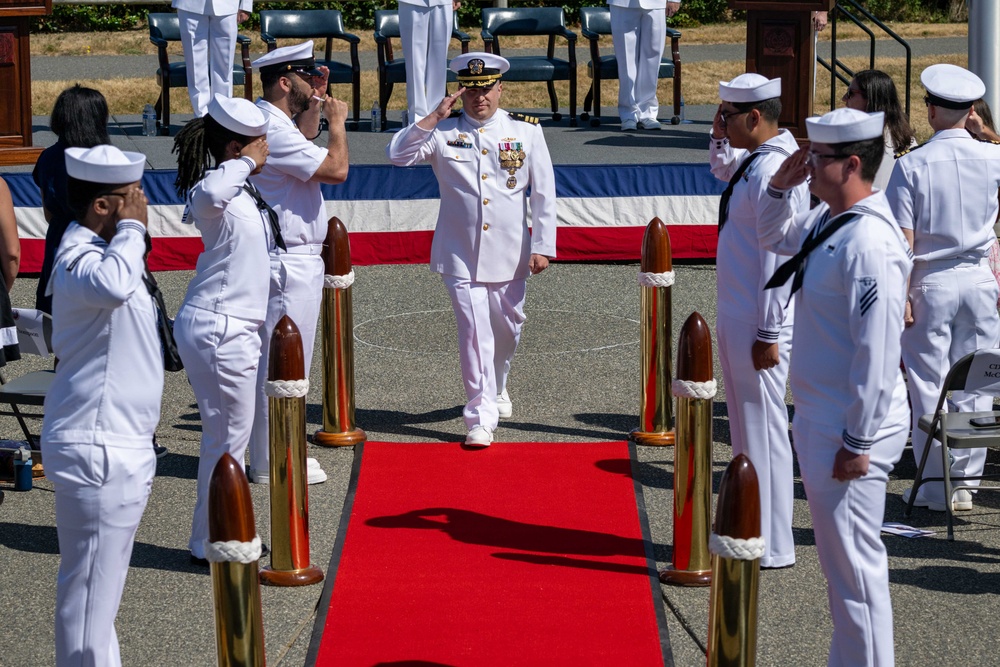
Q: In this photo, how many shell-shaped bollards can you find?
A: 6